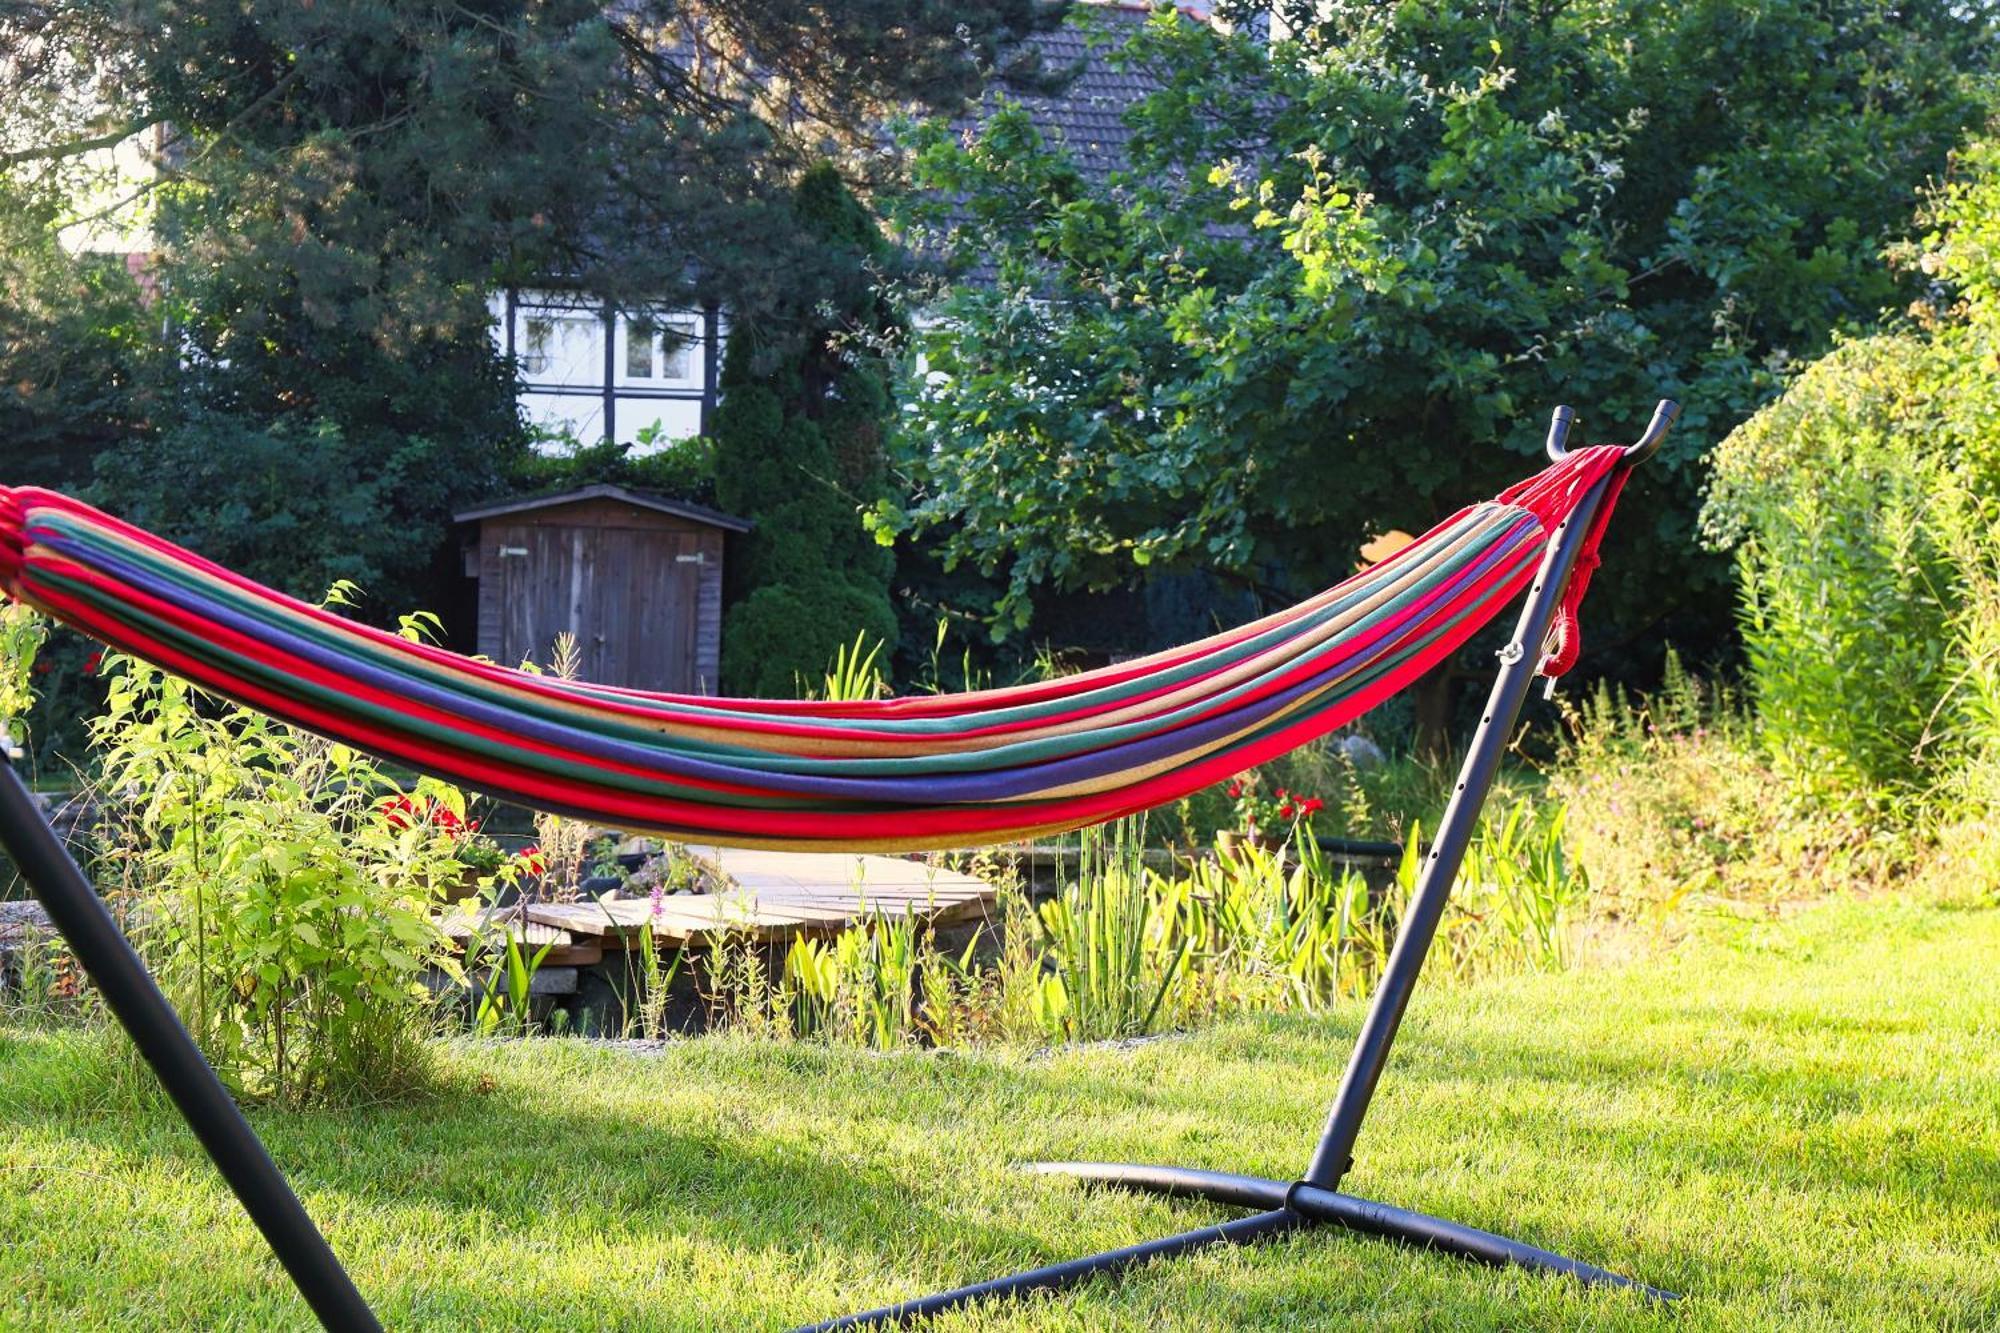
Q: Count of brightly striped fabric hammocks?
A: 1